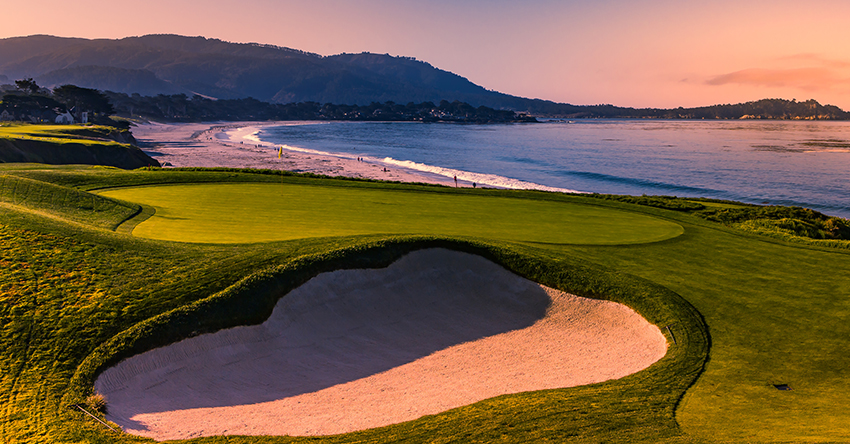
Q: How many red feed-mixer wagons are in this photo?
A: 0